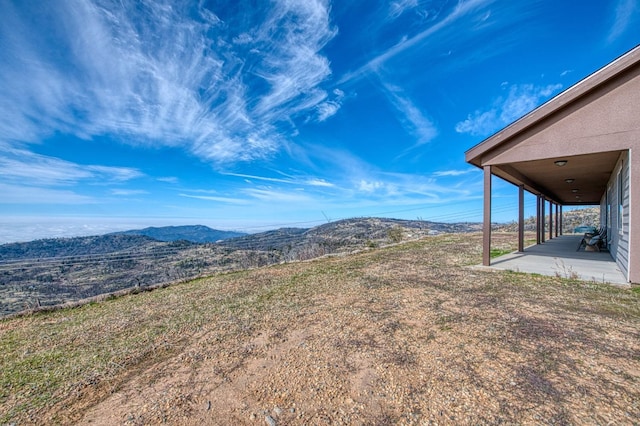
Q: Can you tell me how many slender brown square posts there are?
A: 7